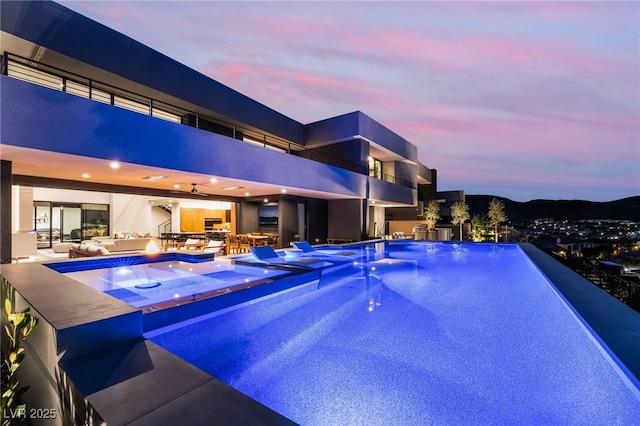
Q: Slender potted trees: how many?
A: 3